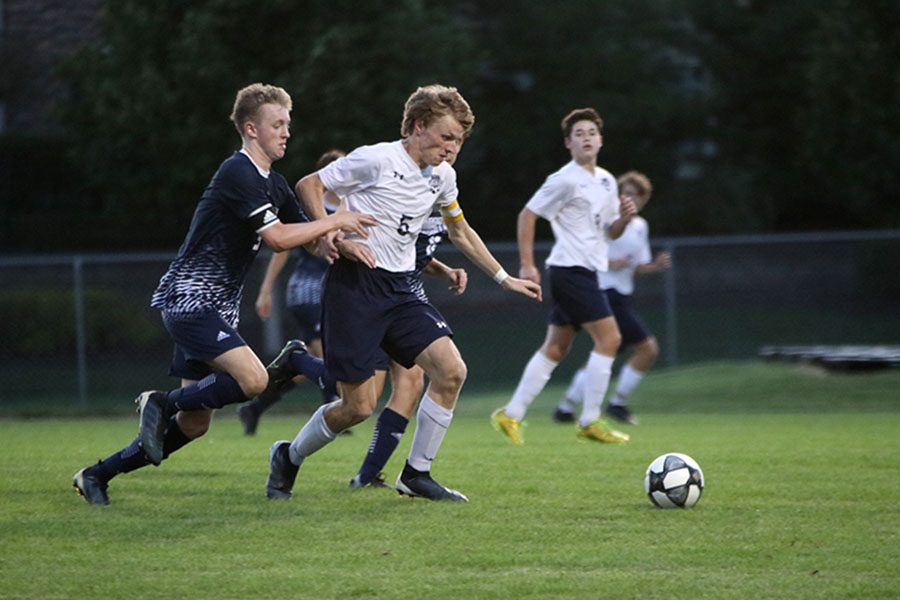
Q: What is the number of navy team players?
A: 3